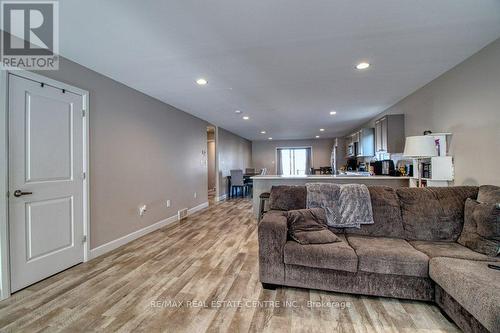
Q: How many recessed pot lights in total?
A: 8